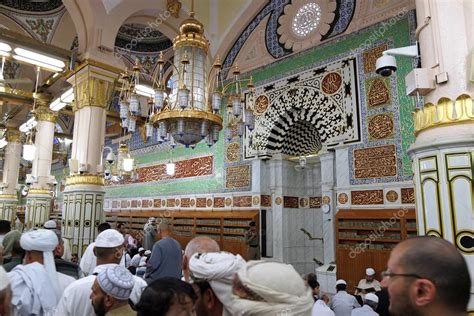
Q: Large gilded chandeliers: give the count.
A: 1